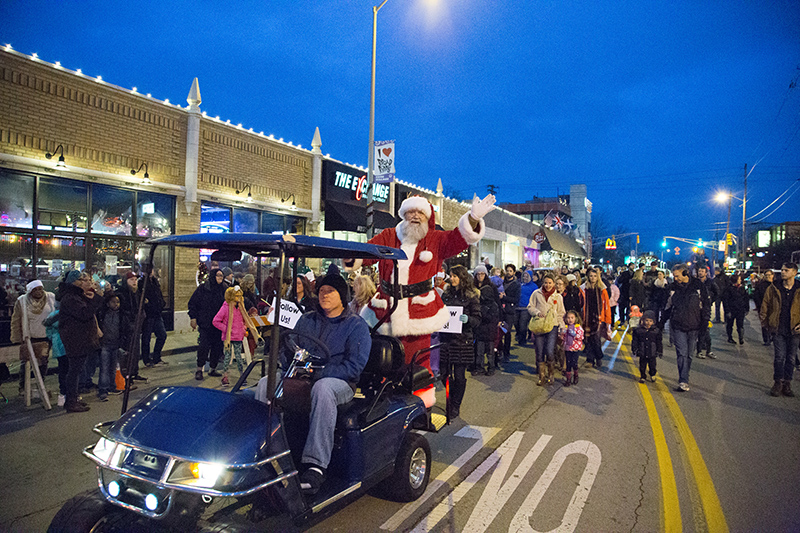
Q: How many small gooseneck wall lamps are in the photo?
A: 4